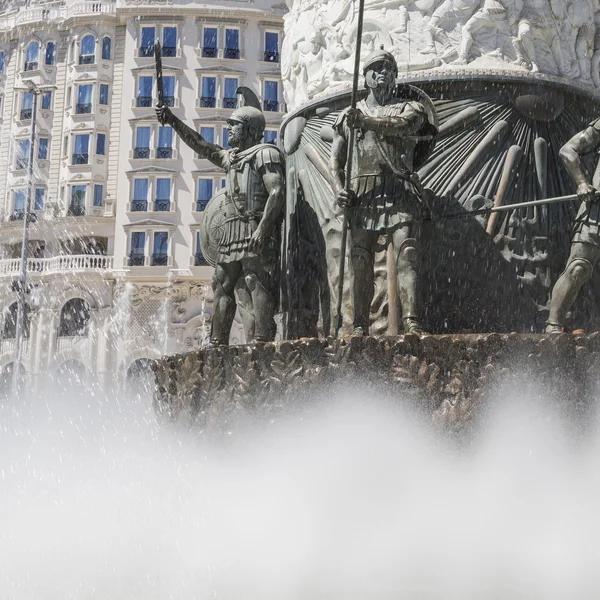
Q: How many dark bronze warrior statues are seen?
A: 3